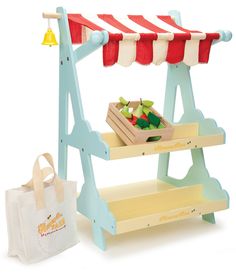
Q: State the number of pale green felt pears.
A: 2